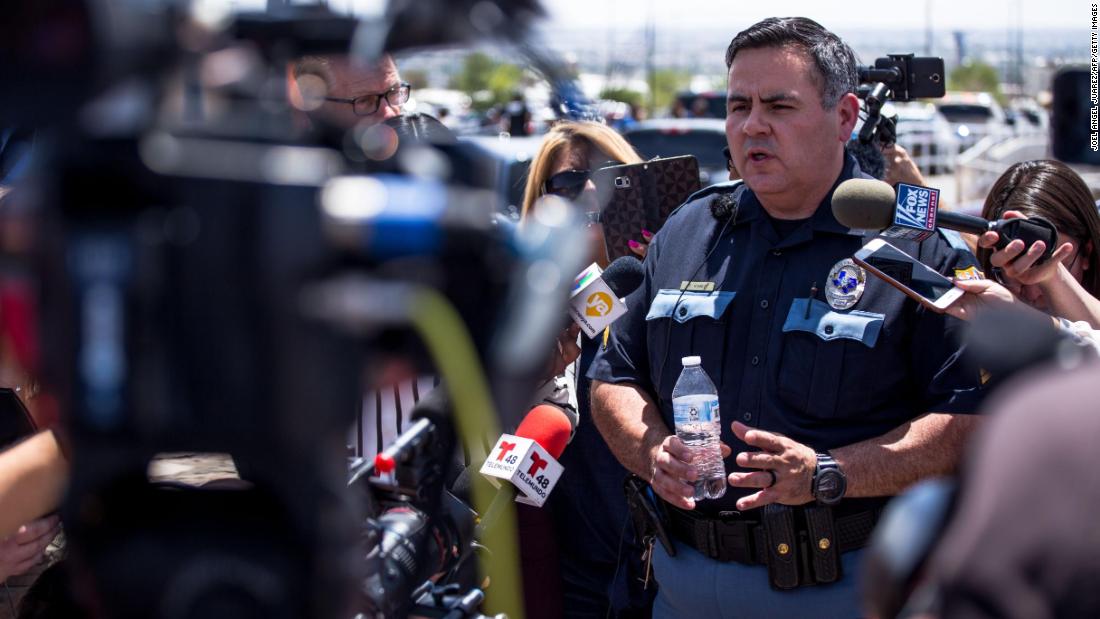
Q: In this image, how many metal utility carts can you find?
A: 0